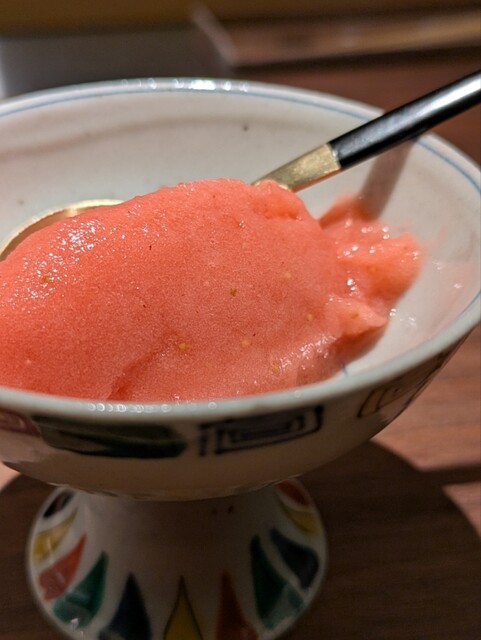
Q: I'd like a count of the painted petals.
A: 11